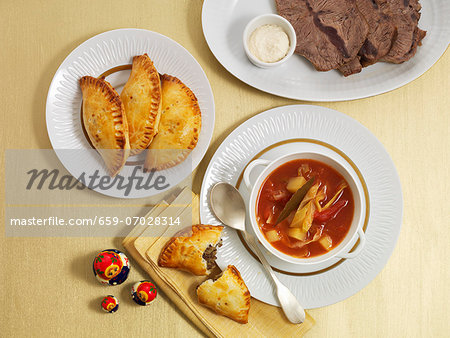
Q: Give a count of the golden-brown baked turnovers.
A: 4